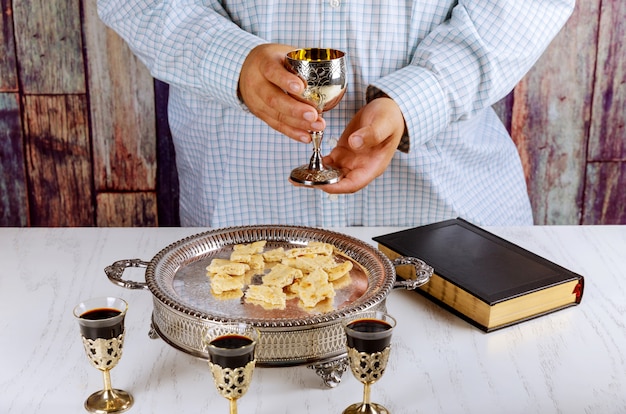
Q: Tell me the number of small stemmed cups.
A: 3